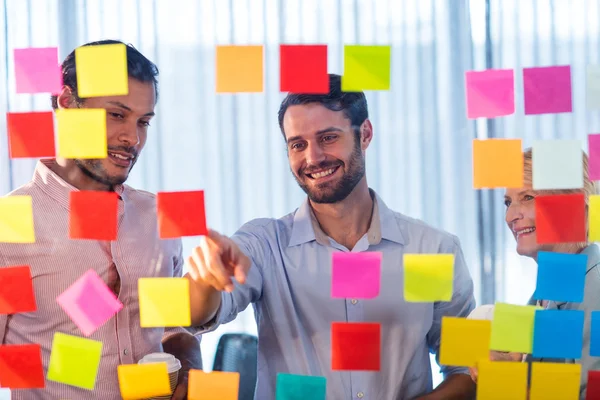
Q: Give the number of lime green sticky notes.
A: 4